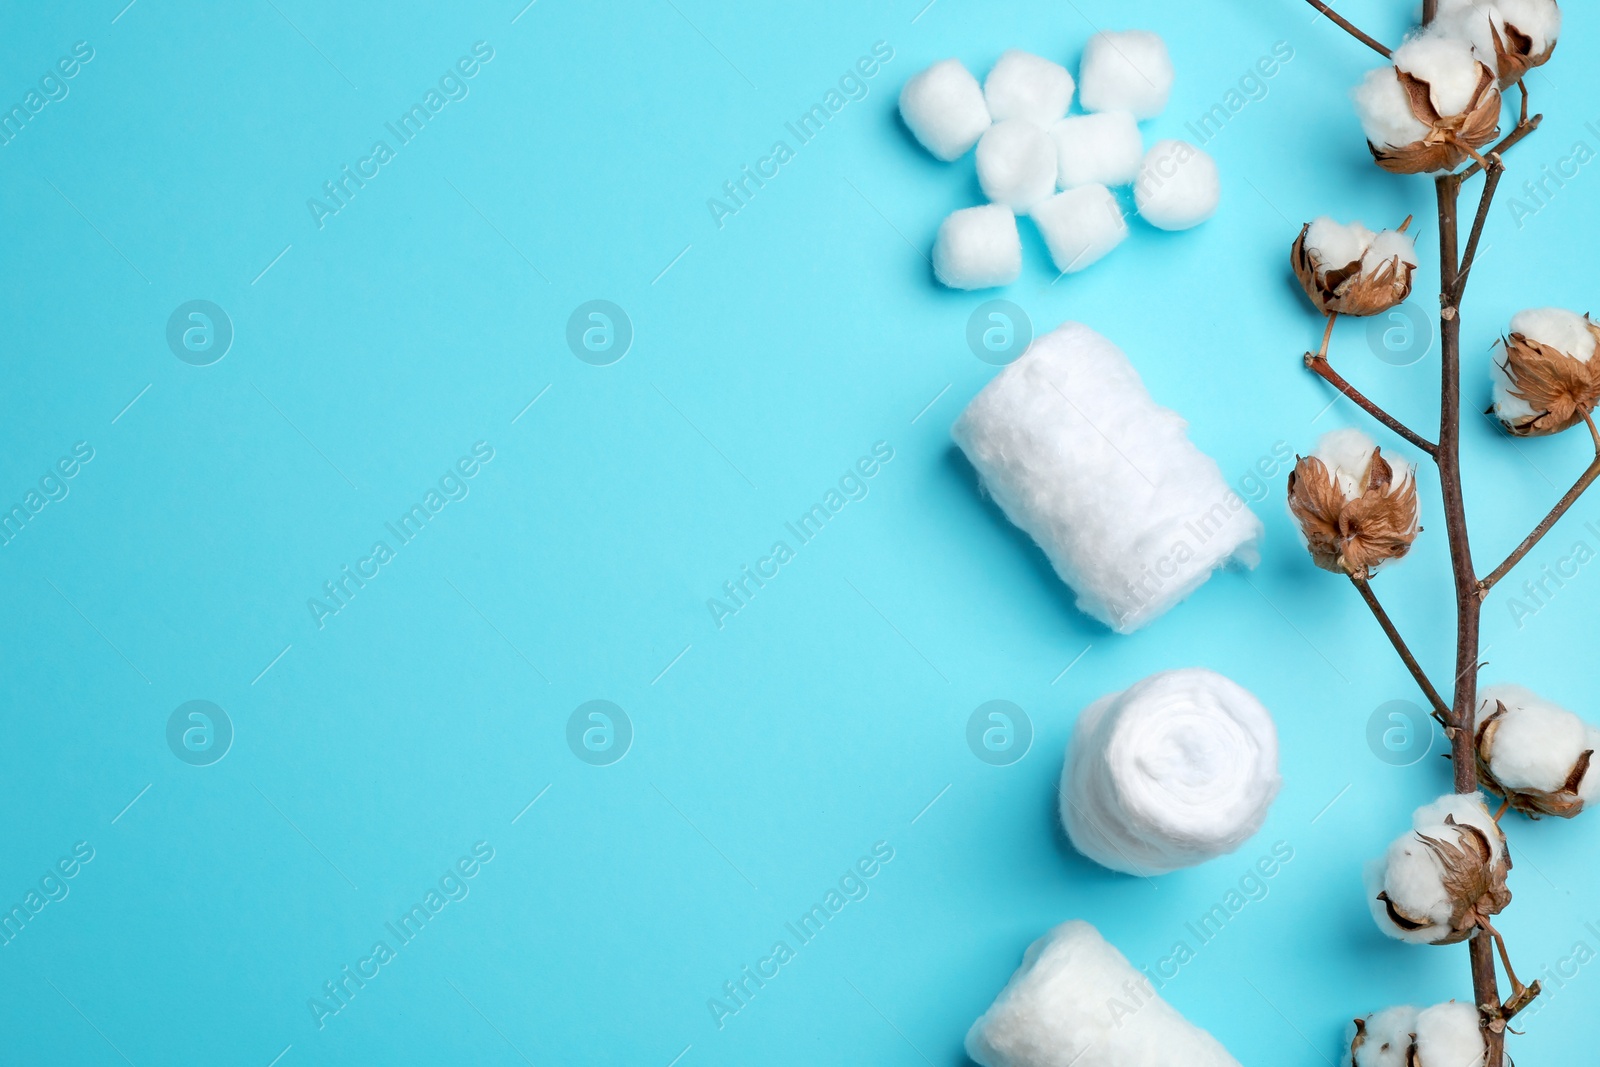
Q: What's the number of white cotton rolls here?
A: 3